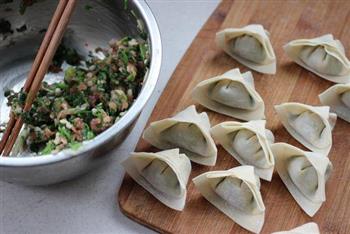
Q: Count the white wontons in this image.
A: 11